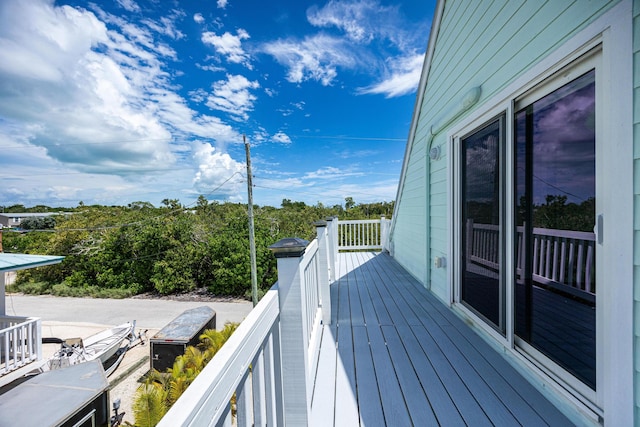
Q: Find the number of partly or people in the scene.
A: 0